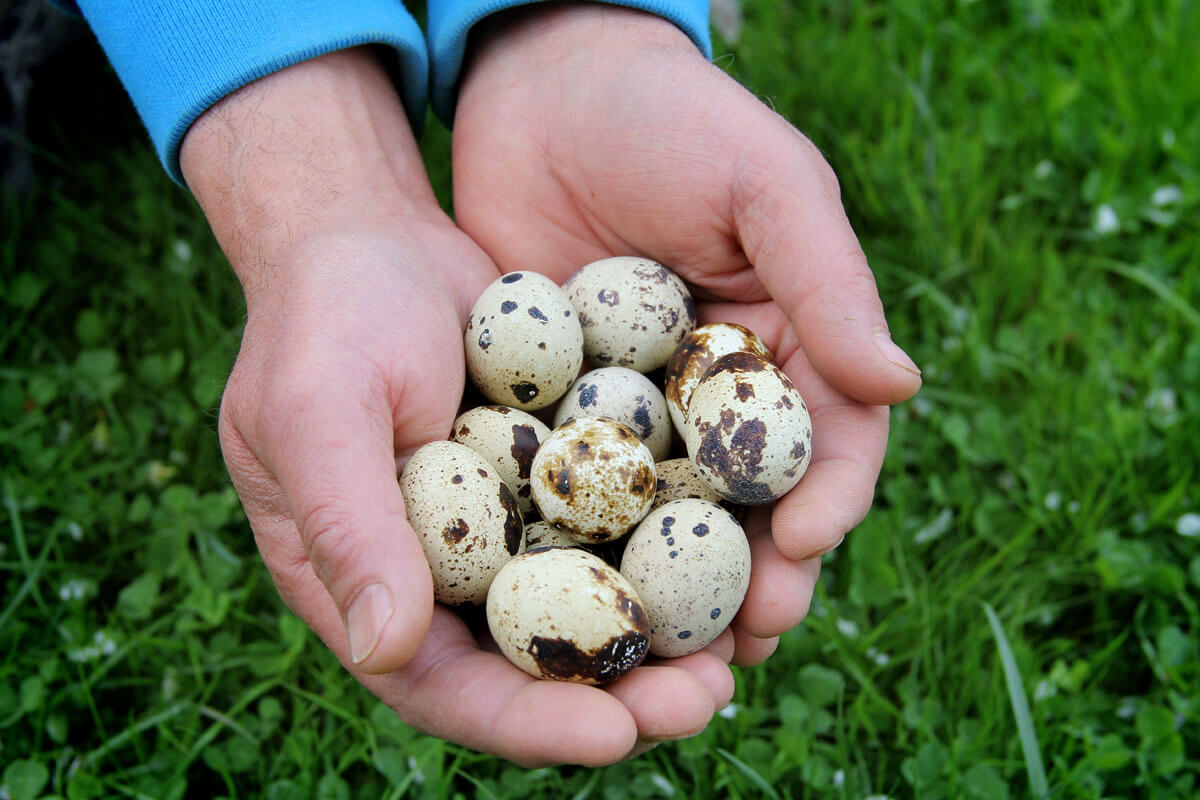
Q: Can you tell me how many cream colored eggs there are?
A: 12